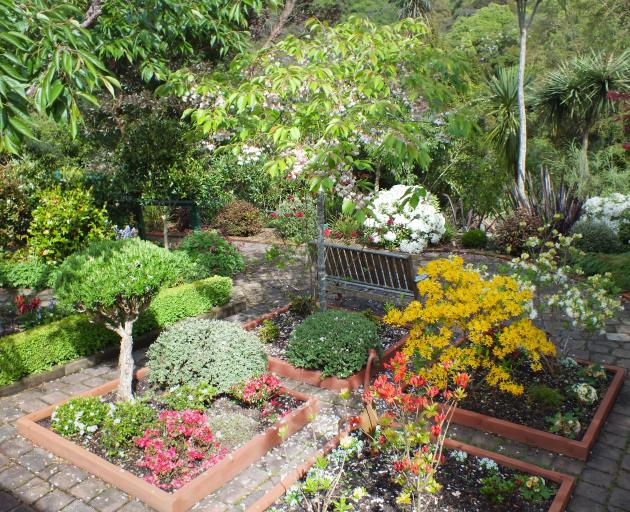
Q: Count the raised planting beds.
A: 4